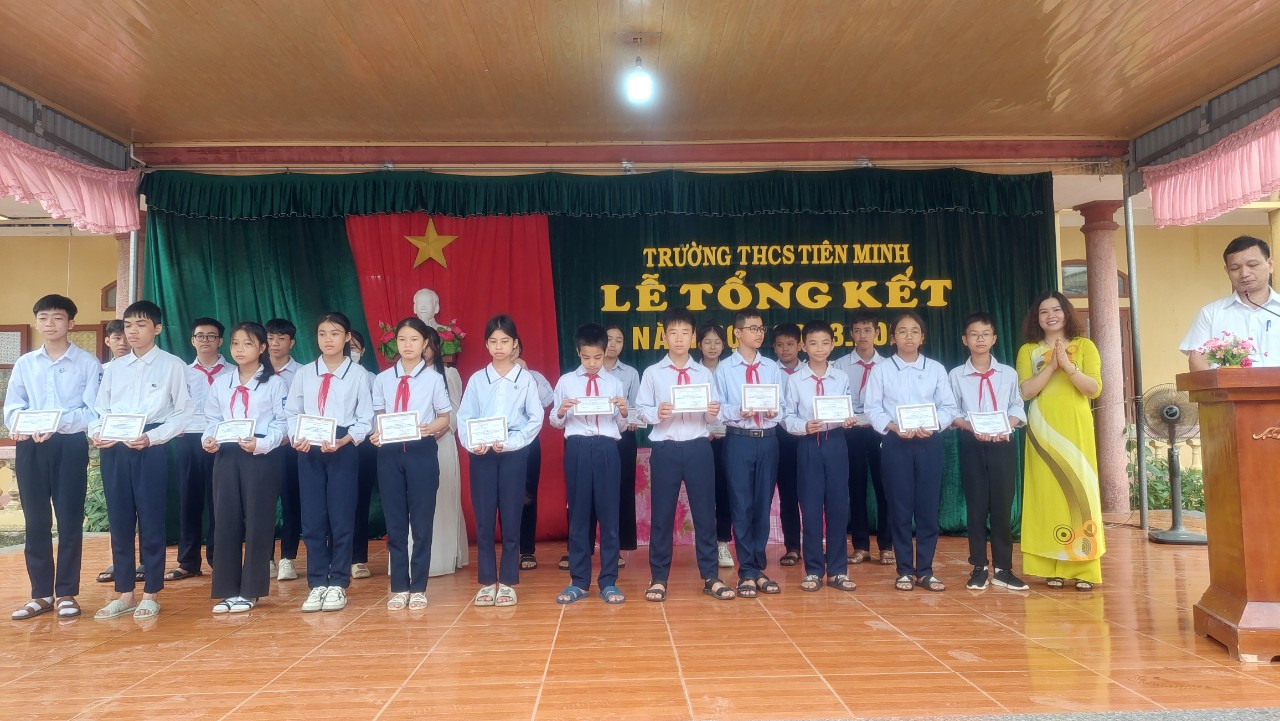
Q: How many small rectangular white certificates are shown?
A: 12